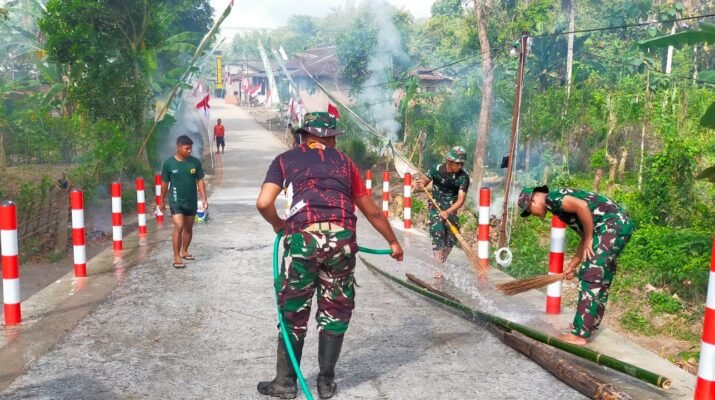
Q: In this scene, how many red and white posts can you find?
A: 11